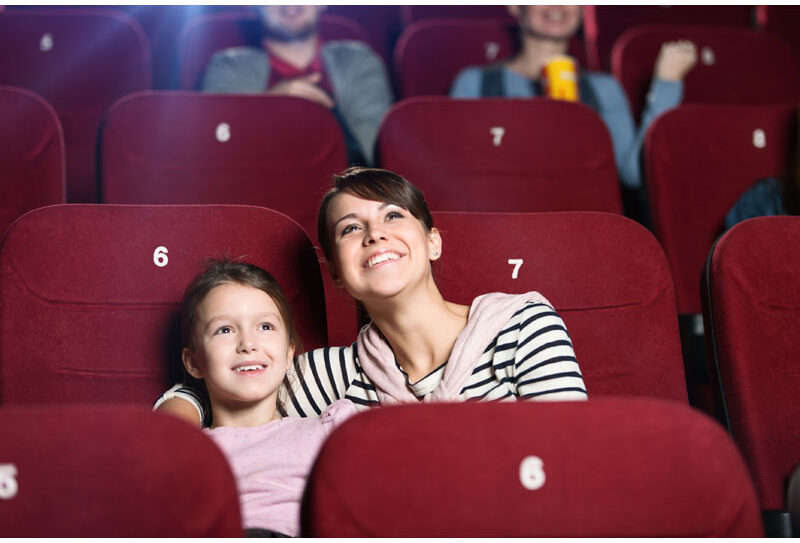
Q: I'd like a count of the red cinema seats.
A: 13